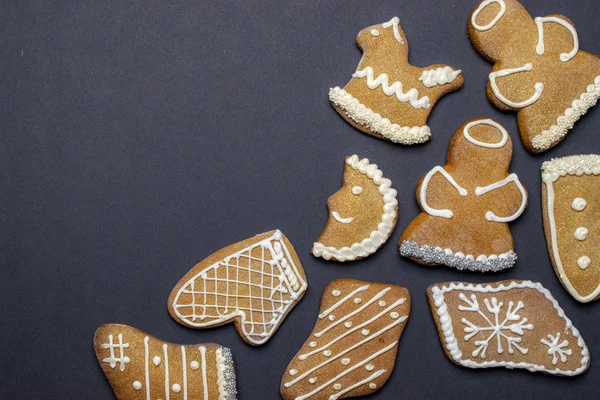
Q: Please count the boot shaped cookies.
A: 3